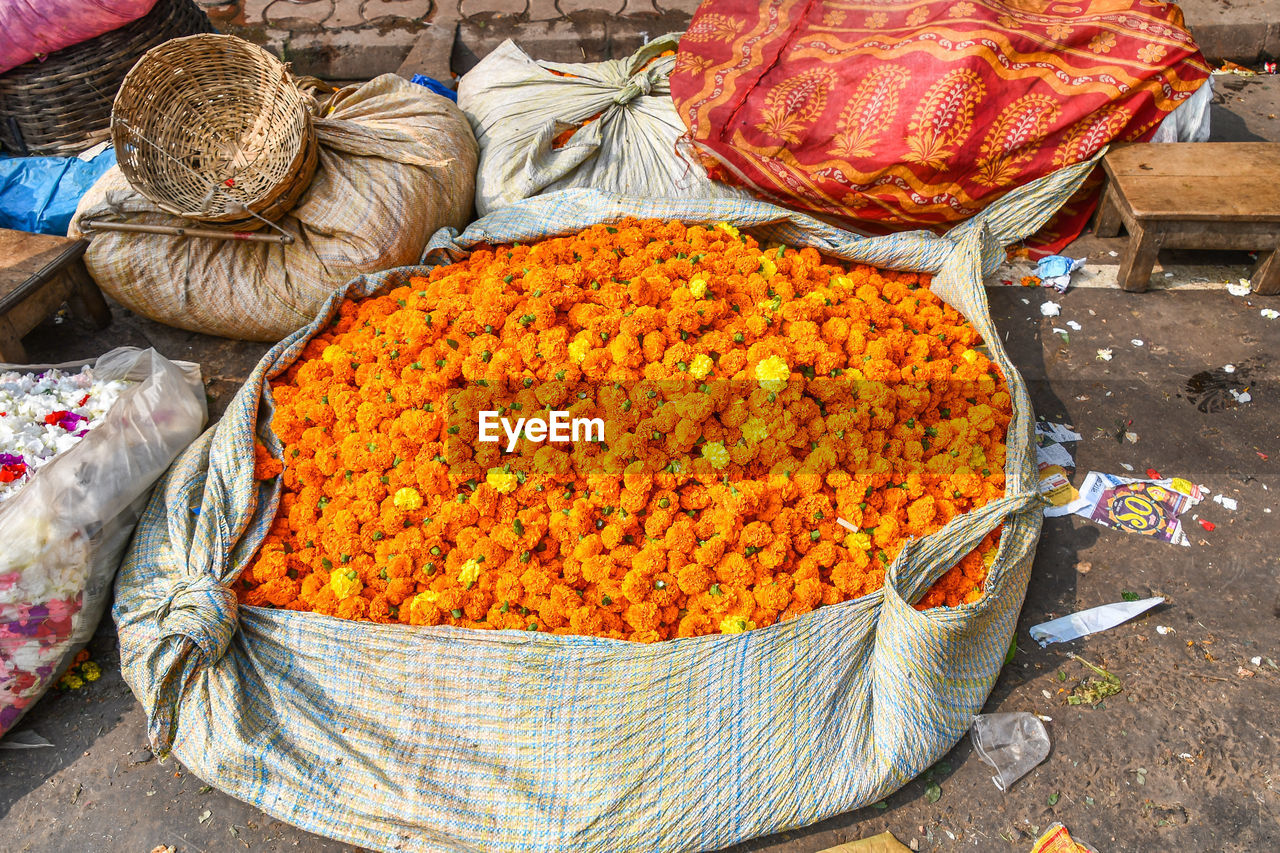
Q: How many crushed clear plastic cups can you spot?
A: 1